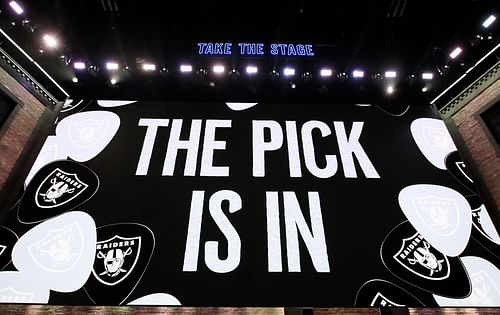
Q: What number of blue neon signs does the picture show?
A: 1